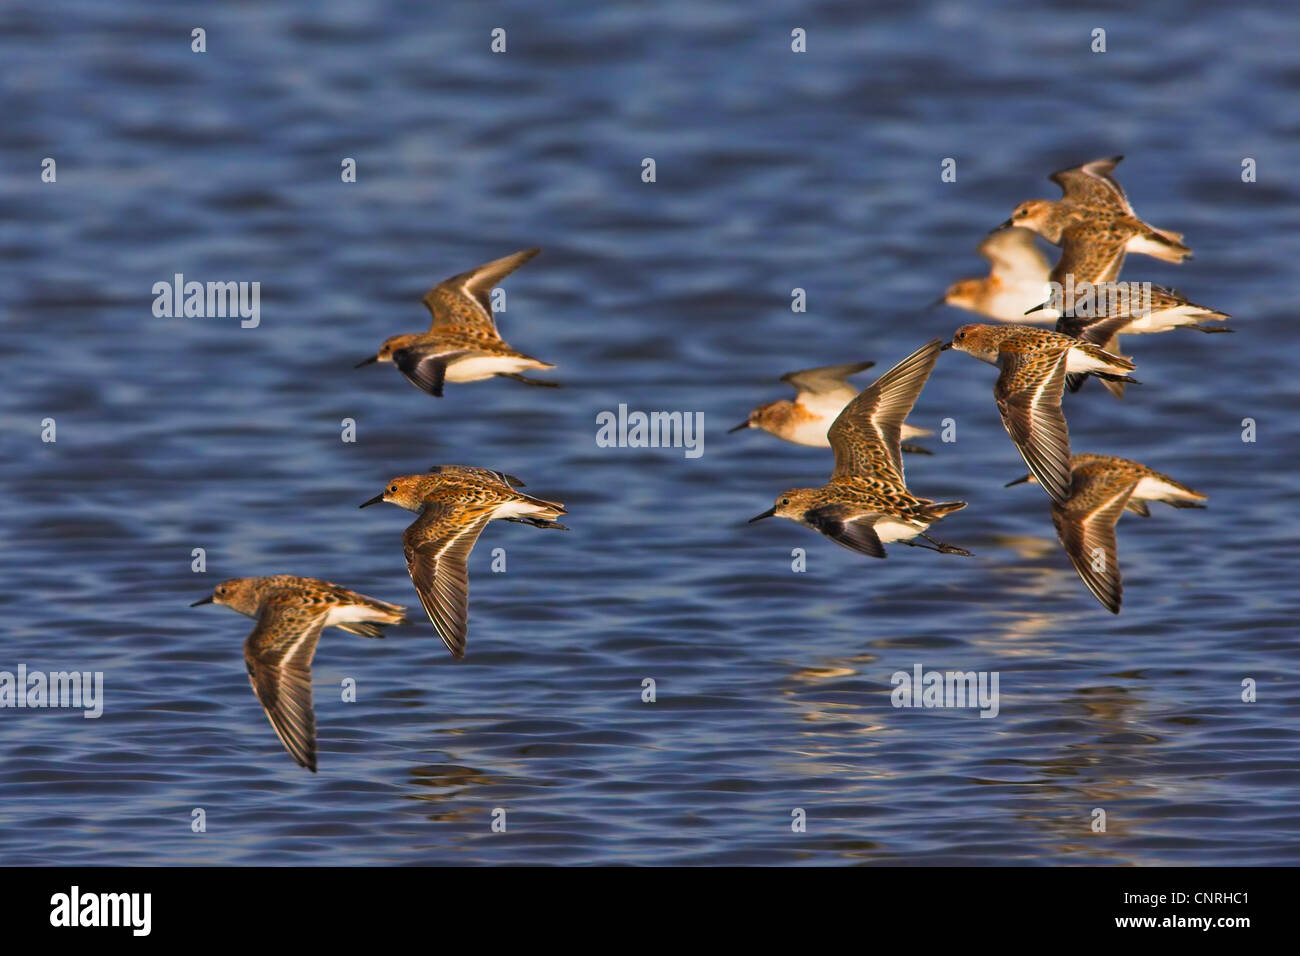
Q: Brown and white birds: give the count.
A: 10